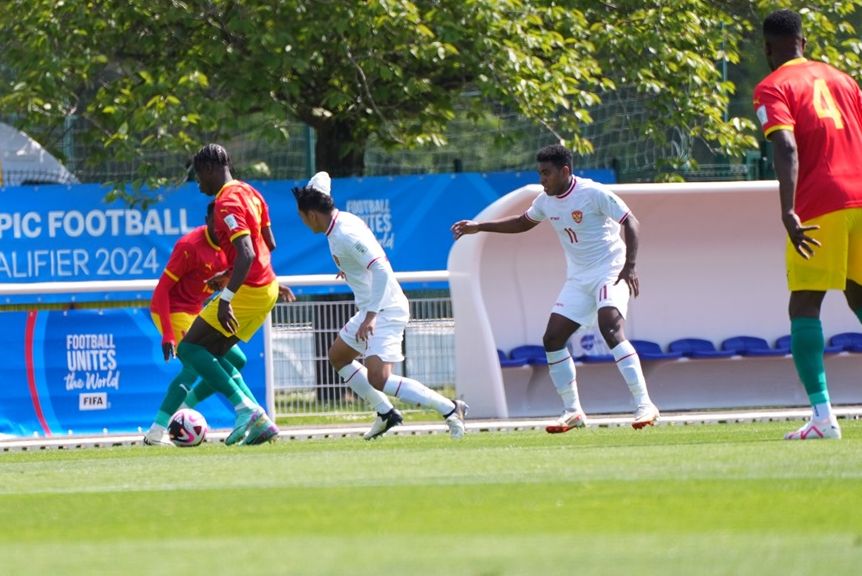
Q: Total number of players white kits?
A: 2